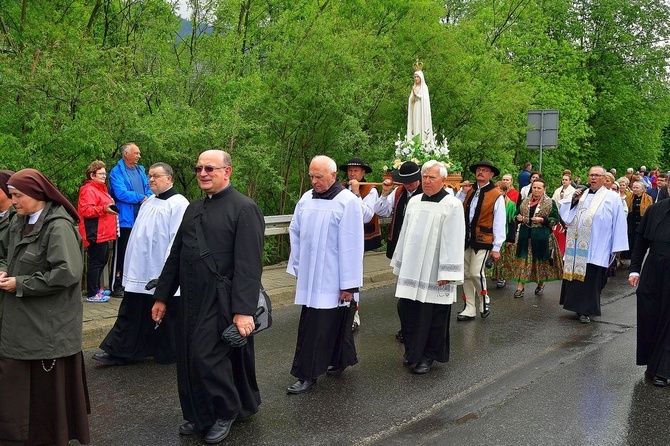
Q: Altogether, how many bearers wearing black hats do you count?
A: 3